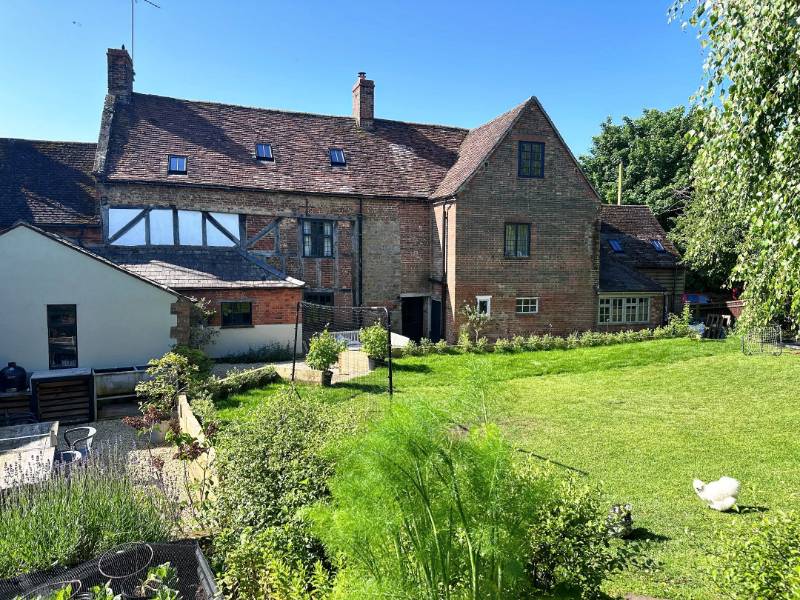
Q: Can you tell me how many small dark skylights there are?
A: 5